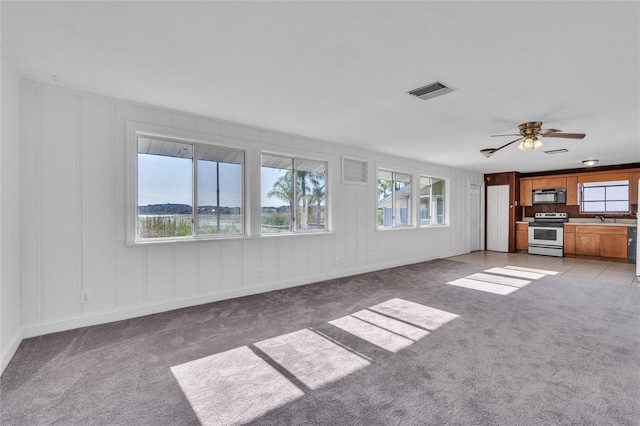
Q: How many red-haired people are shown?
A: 0